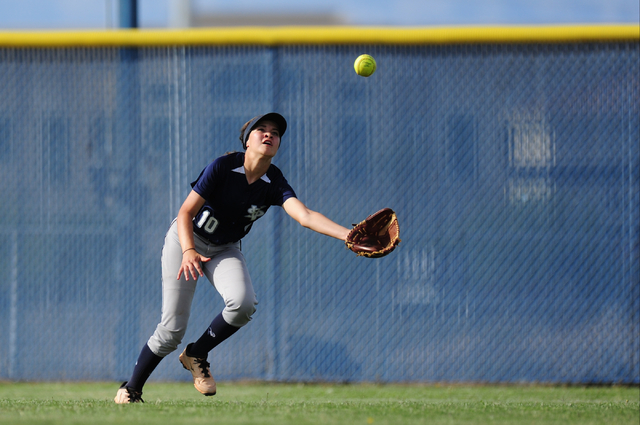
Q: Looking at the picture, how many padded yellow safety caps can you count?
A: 1